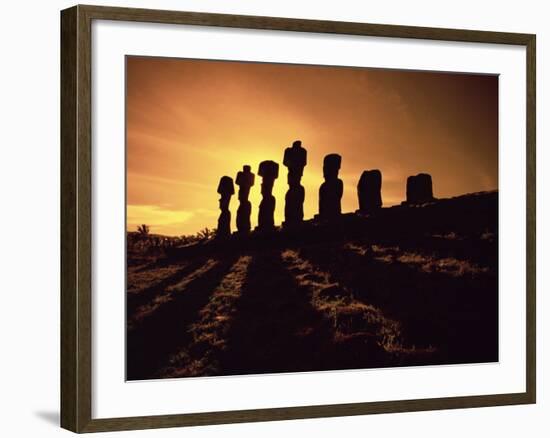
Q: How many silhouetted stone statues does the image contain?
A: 7